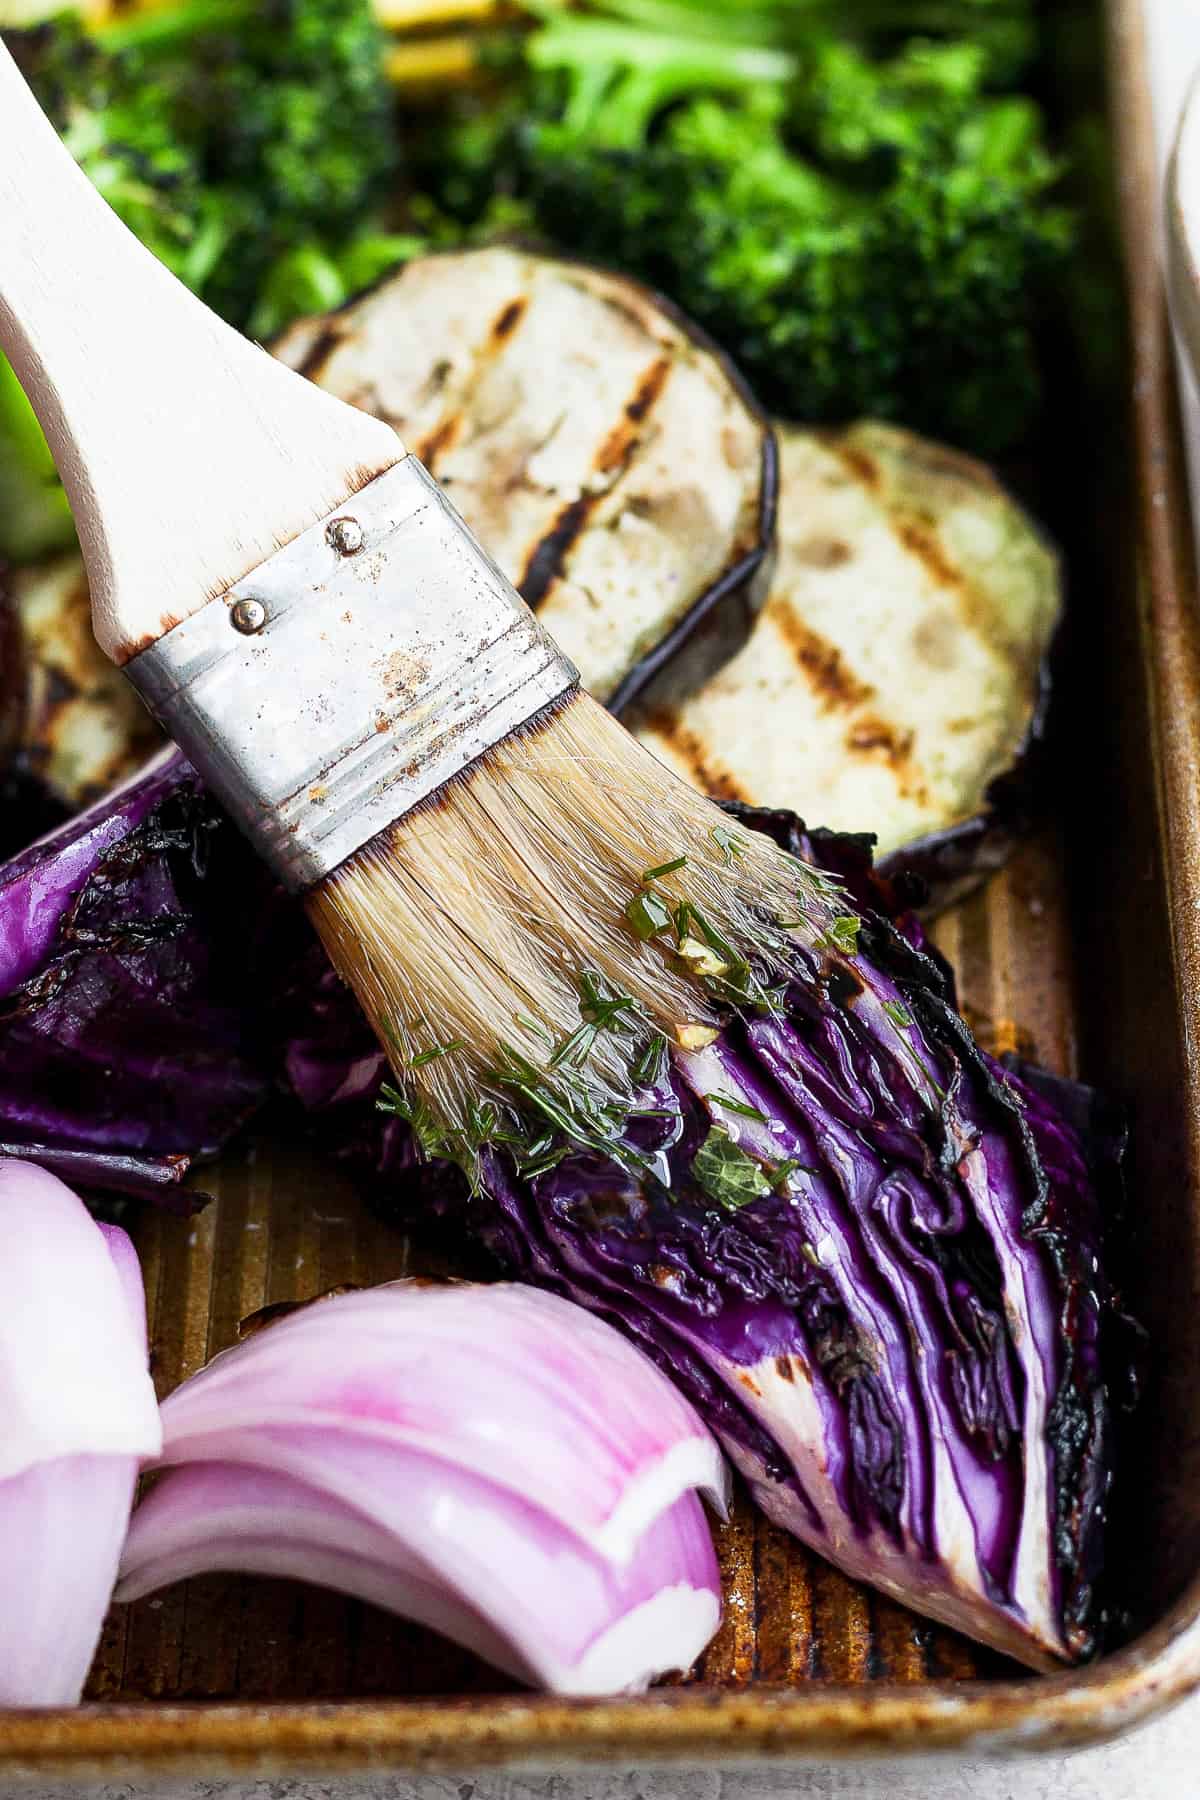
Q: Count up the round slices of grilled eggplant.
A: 2